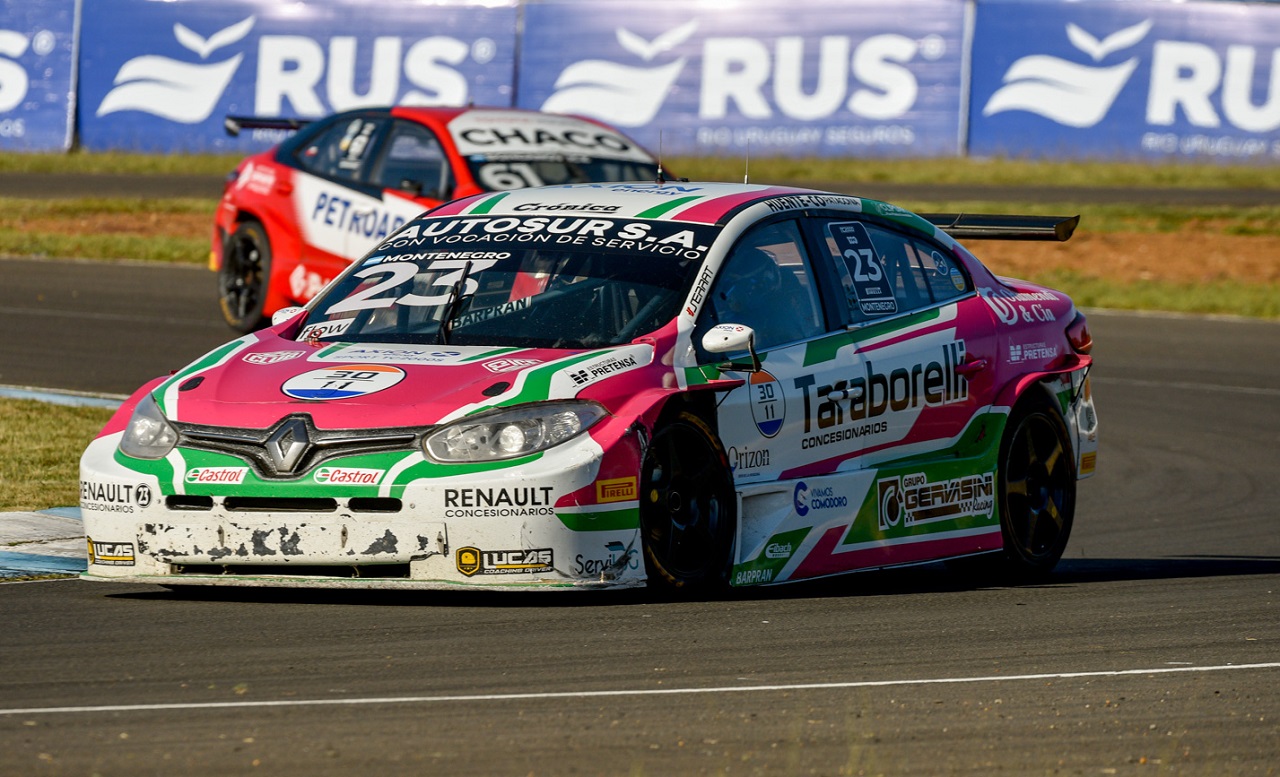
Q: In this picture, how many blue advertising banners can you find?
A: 4